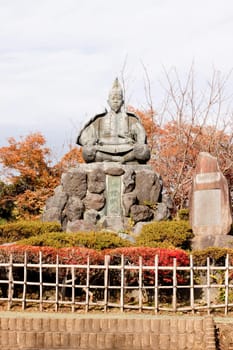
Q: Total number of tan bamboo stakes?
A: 14